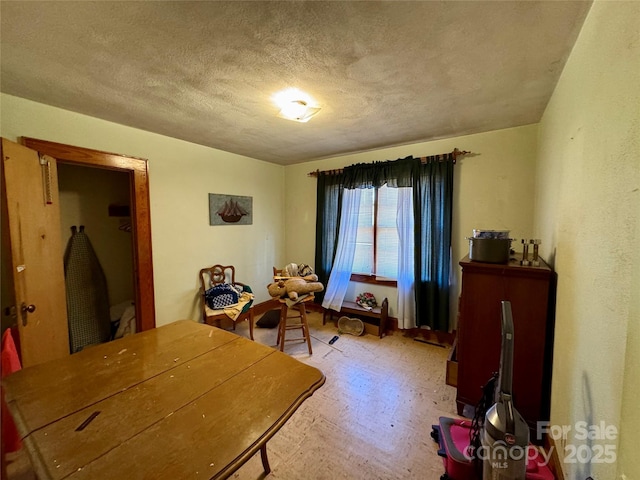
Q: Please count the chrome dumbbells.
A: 2